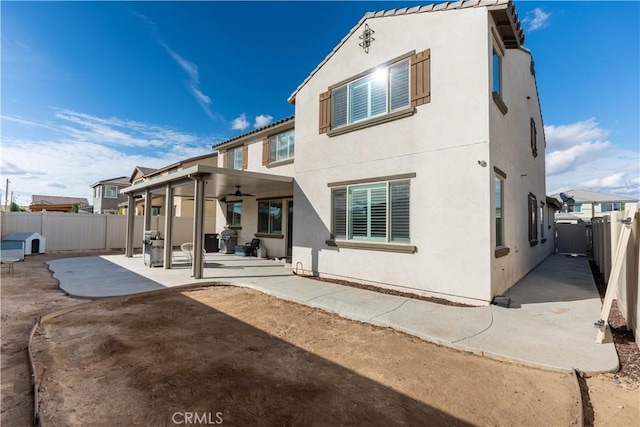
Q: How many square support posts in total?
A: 4